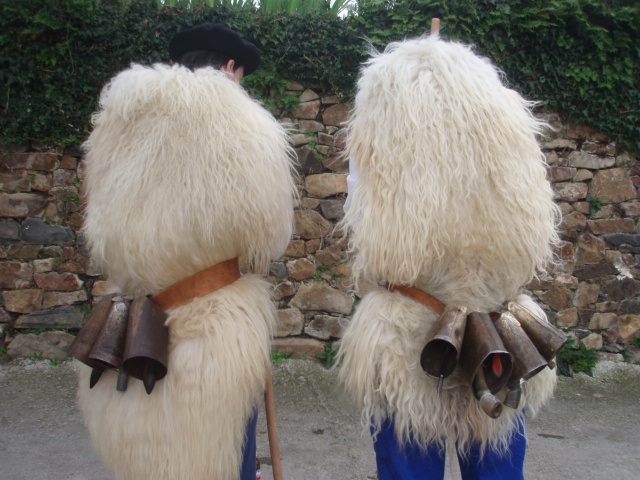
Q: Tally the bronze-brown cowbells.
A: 7